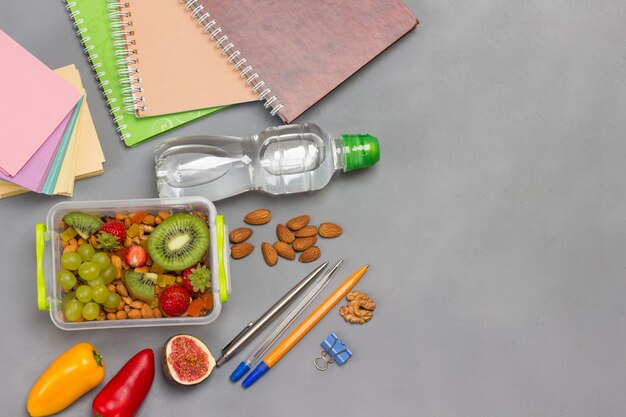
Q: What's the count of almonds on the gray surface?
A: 11